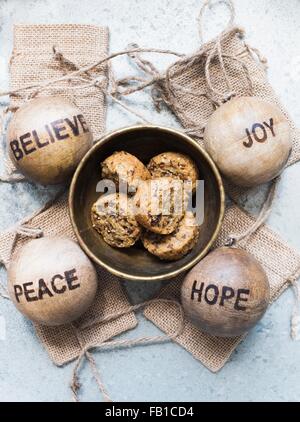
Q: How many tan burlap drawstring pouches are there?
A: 4